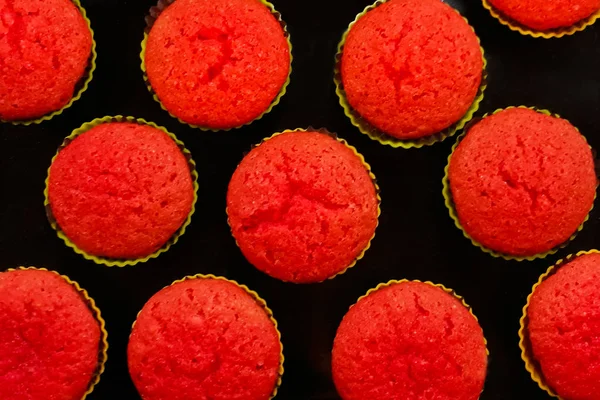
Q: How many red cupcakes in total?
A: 11